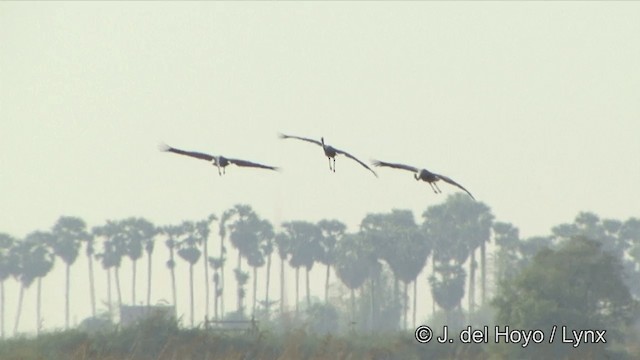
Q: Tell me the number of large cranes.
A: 3